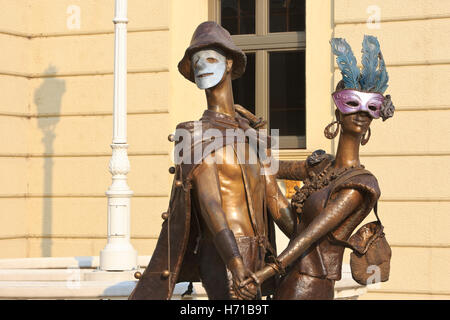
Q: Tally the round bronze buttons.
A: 6